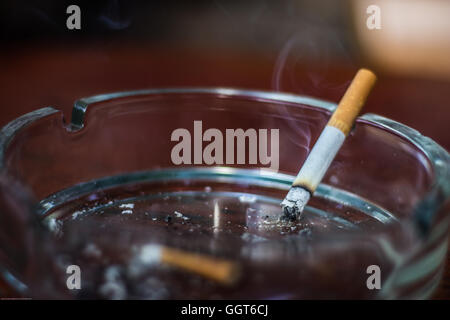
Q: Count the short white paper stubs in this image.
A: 1